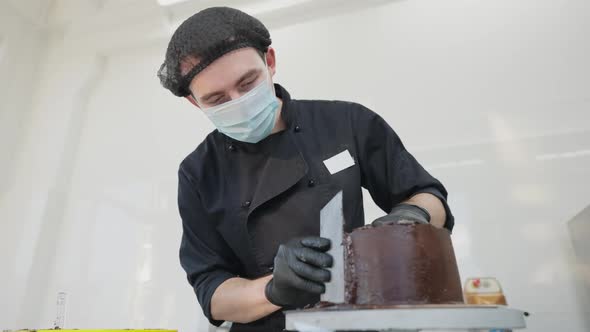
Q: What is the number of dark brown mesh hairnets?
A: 1